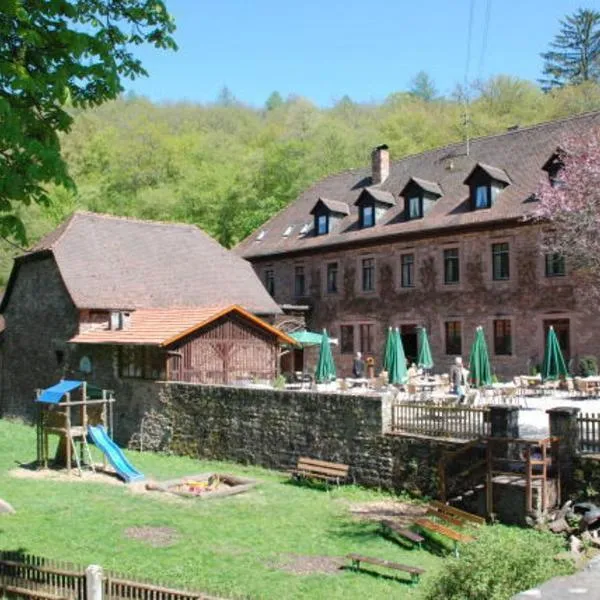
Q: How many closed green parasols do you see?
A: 6